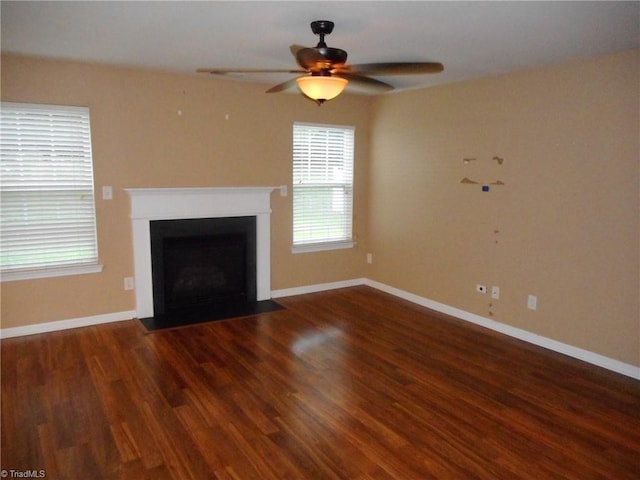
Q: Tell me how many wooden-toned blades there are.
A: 5